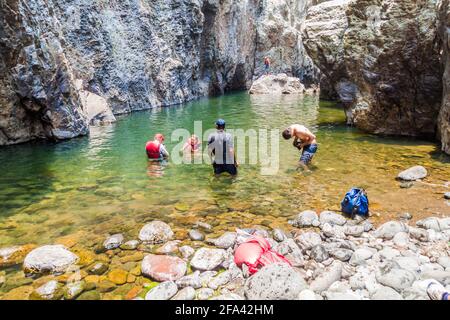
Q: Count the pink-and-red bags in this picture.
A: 1